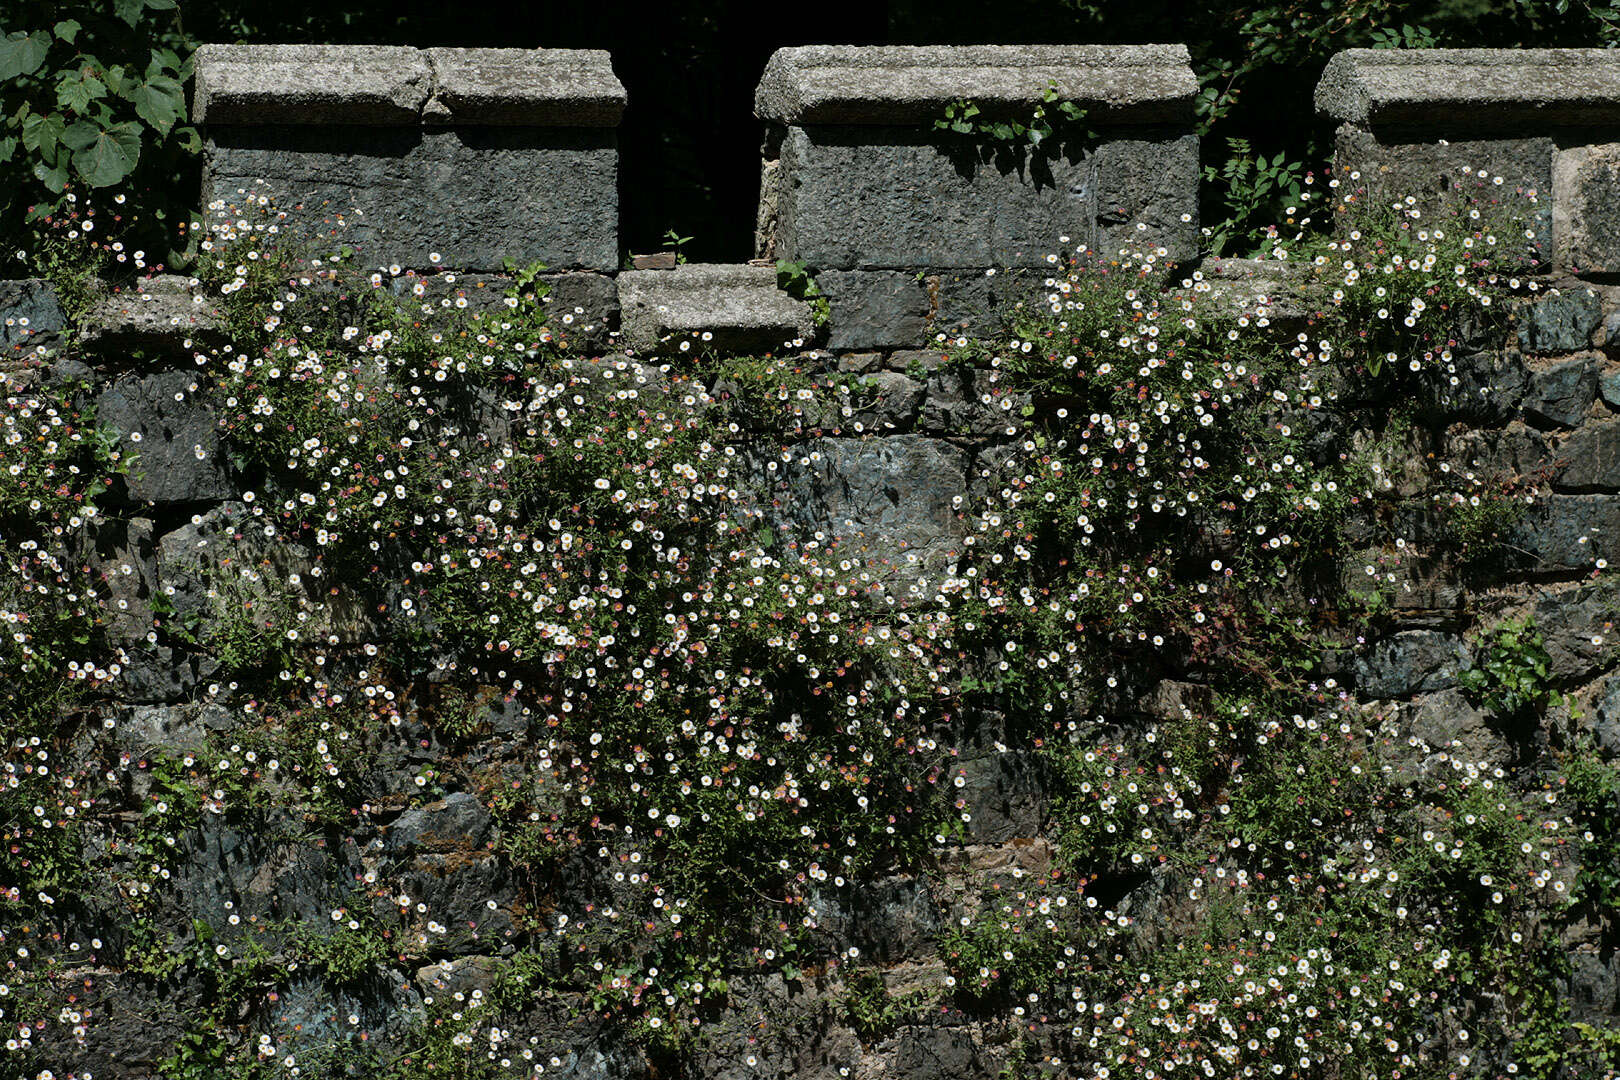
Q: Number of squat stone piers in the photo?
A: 3